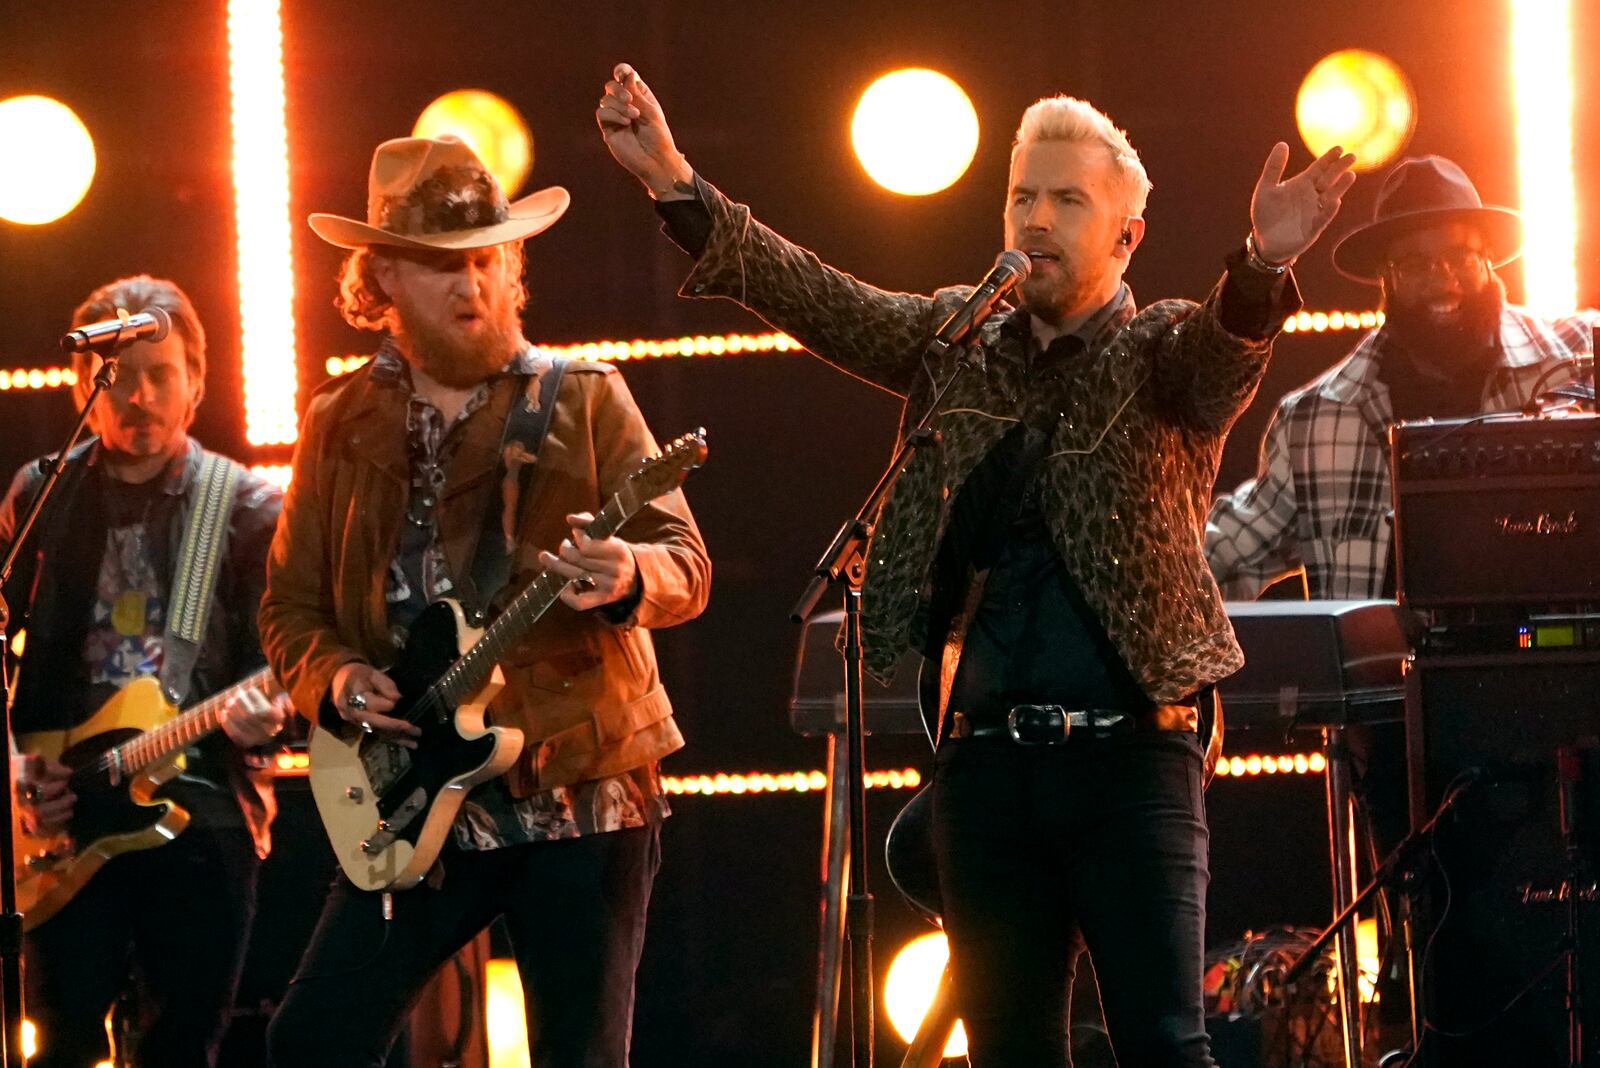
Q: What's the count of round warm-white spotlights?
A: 5